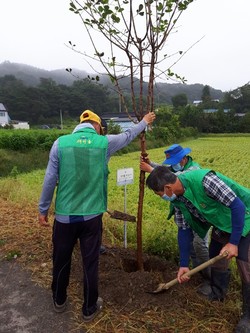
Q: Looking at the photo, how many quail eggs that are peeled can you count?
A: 0